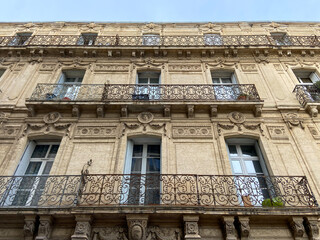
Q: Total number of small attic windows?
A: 5